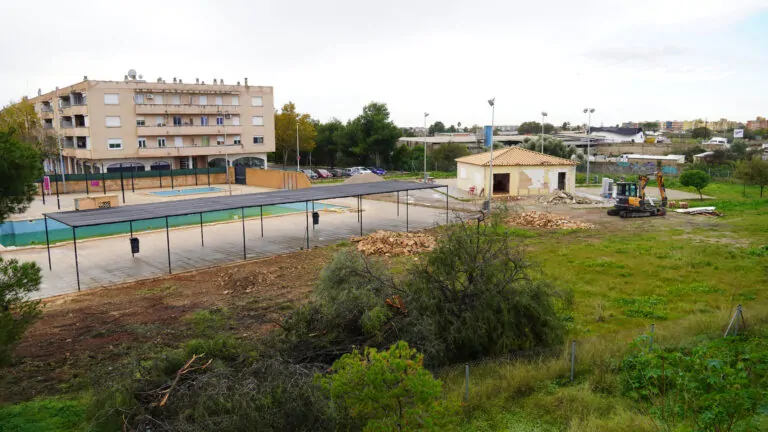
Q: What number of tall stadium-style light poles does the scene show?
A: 4